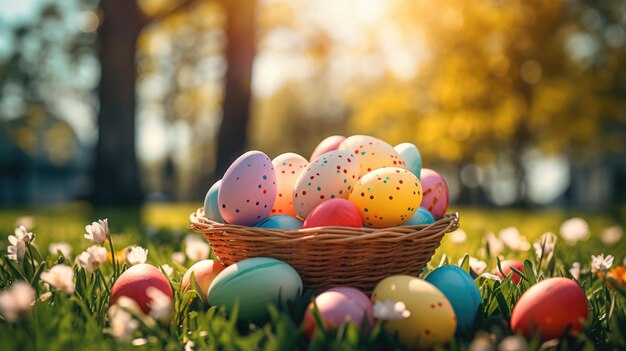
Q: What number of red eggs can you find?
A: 4